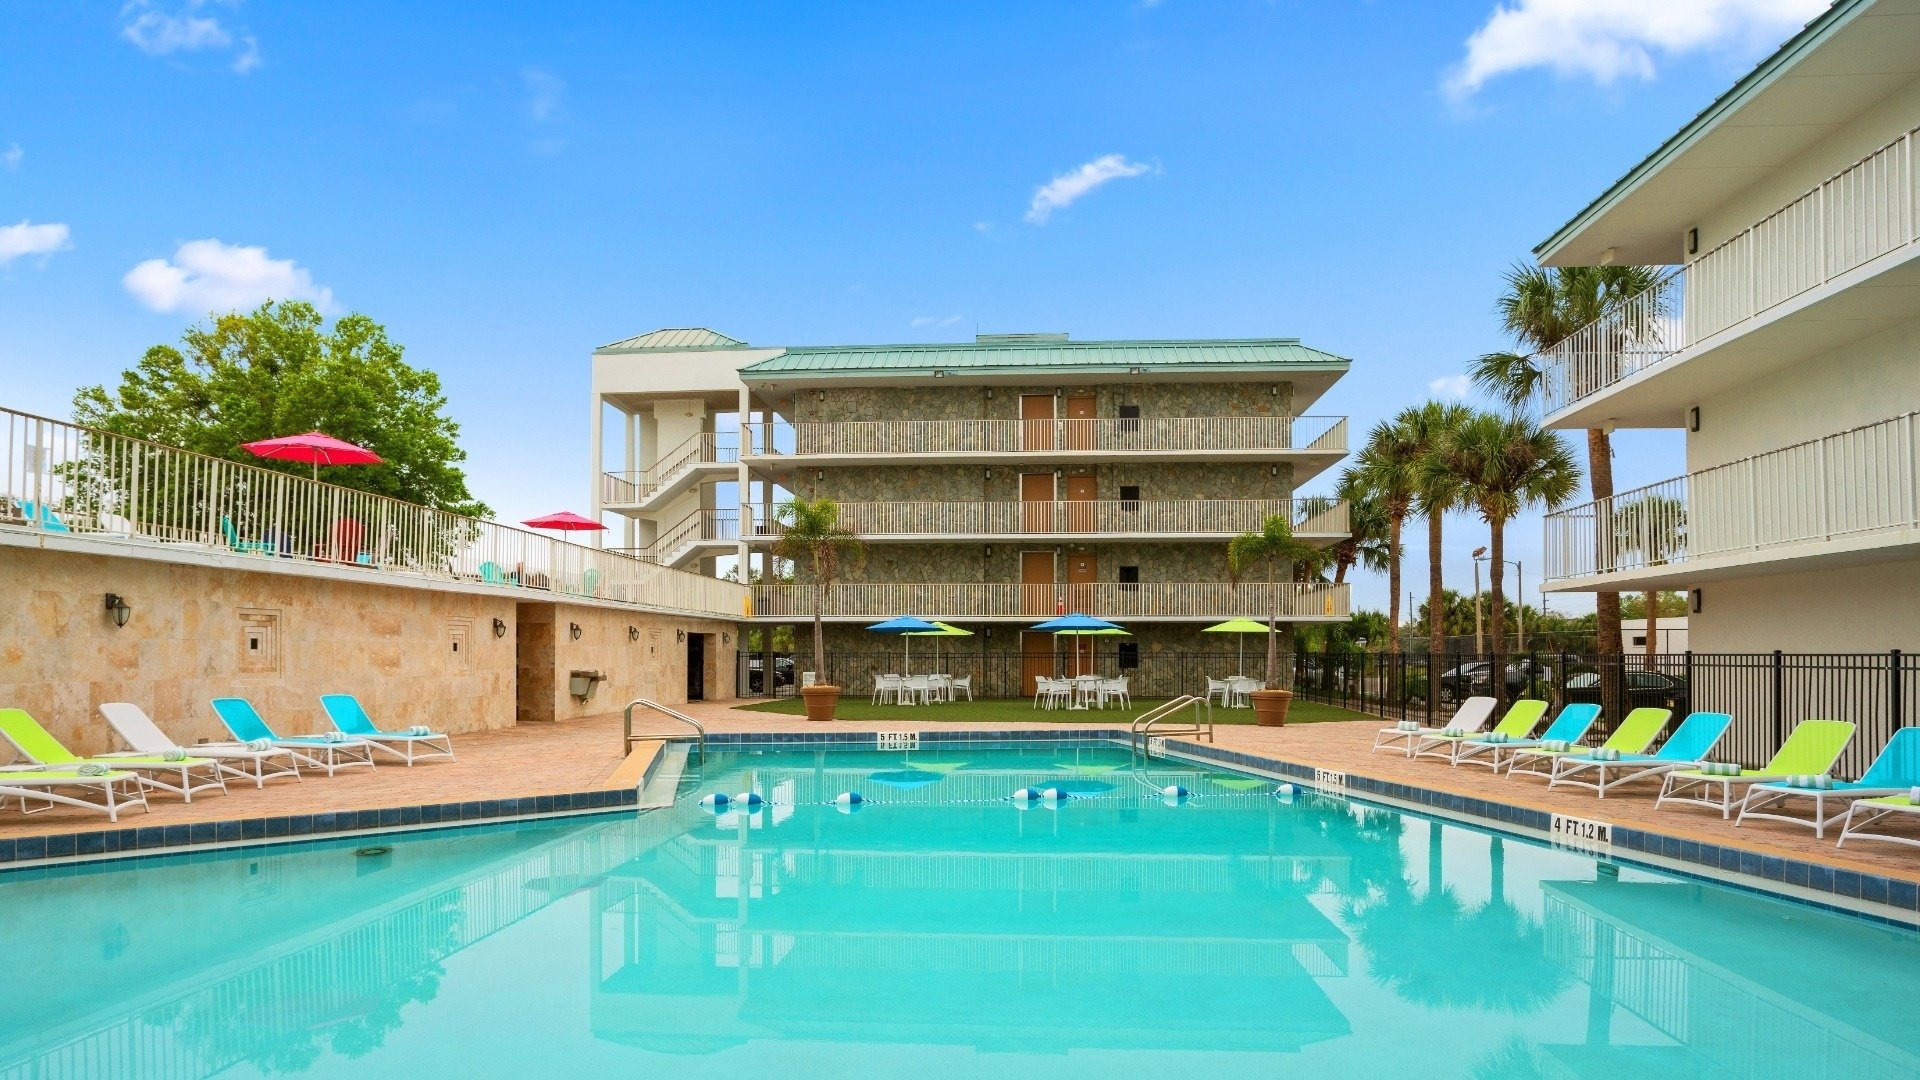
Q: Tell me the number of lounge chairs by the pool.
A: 13